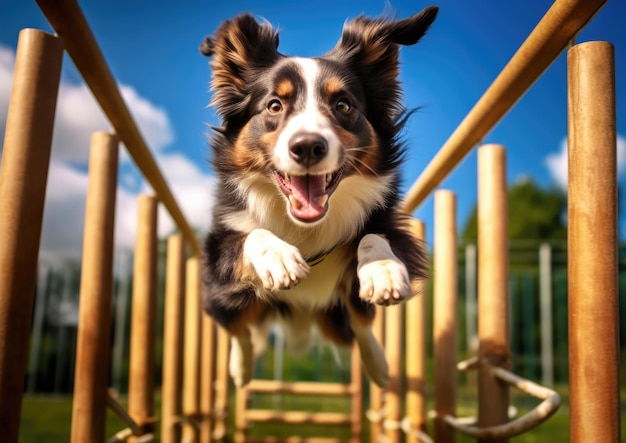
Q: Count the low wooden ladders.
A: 1